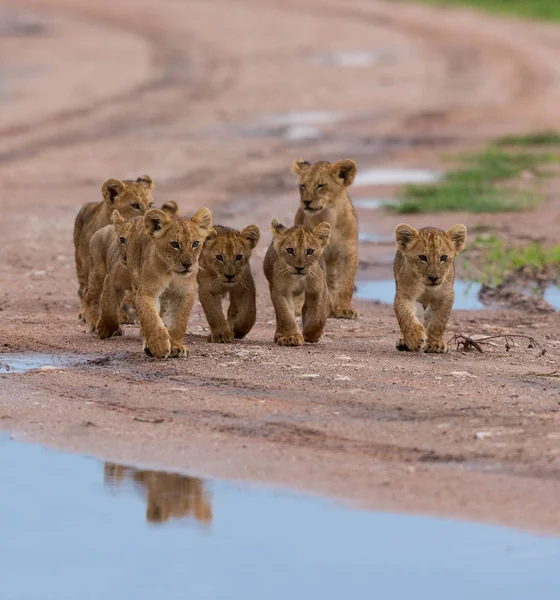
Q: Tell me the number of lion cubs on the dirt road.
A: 7